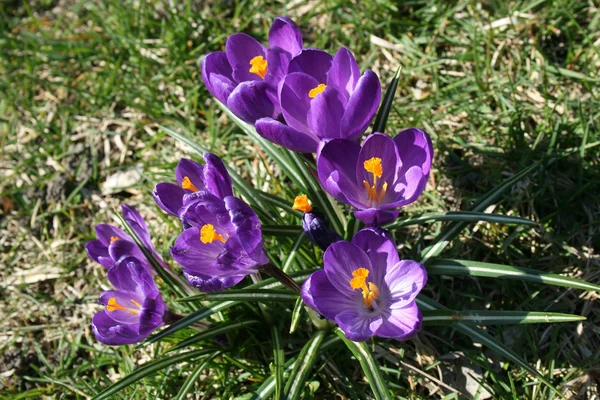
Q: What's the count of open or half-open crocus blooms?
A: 8